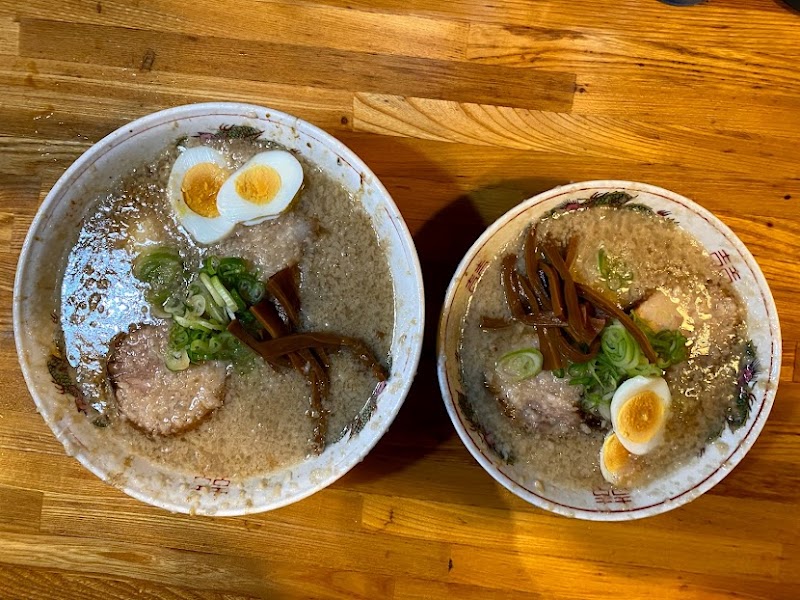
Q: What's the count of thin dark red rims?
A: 2